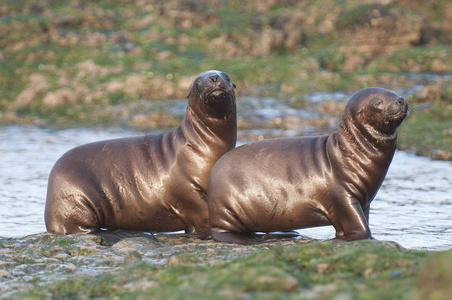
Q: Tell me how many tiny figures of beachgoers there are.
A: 0